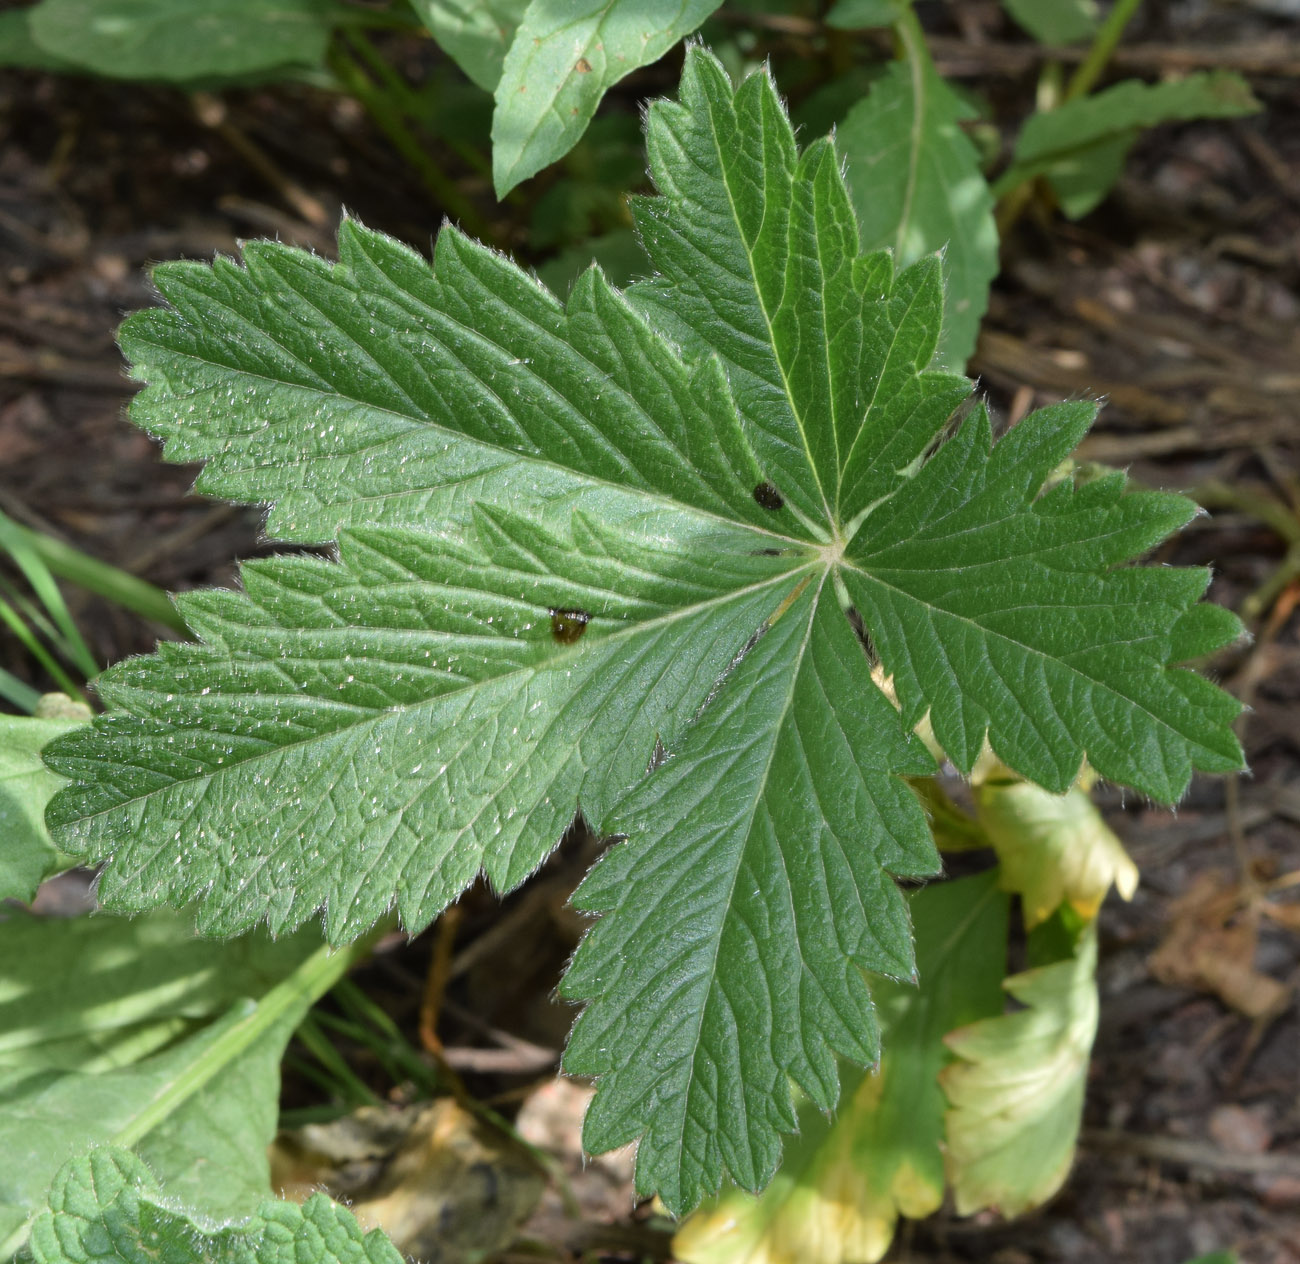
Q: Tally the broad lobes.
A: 5